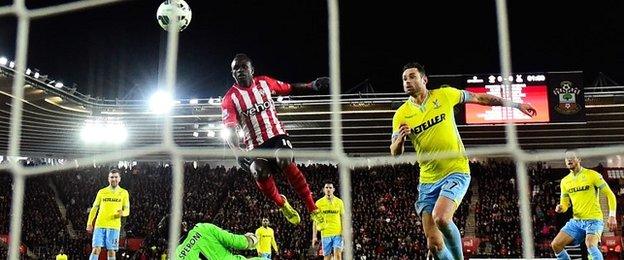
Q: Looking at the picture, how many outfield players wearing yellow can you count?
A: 5